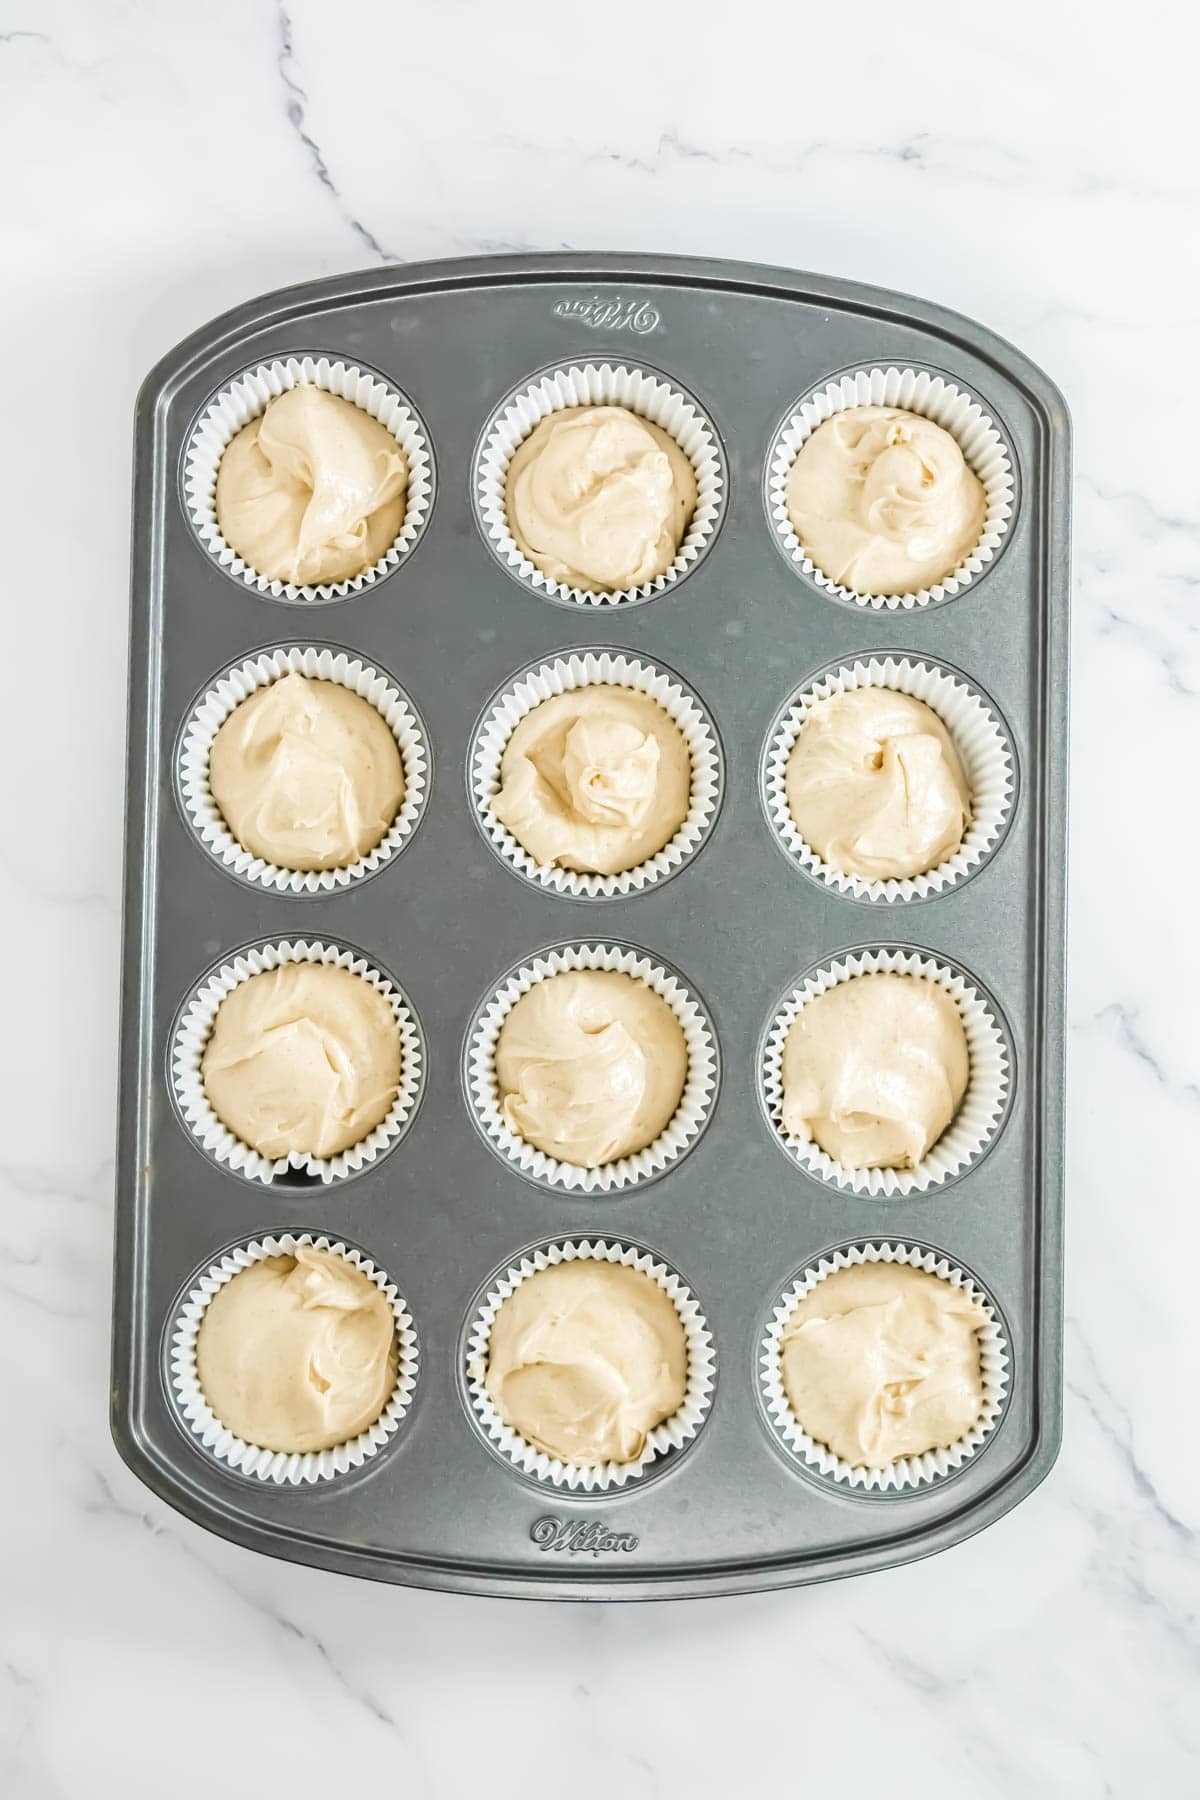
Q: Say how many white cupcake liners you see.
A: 12